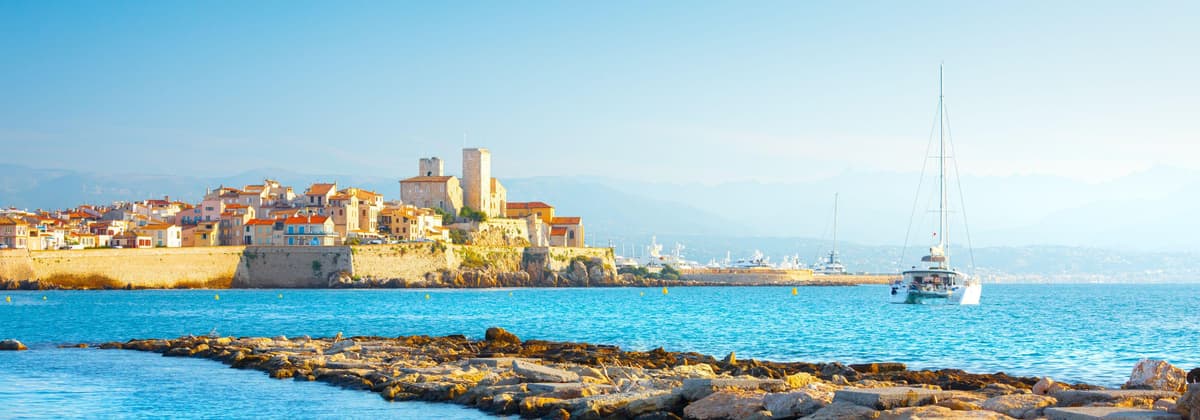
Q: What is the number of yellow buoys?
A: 9